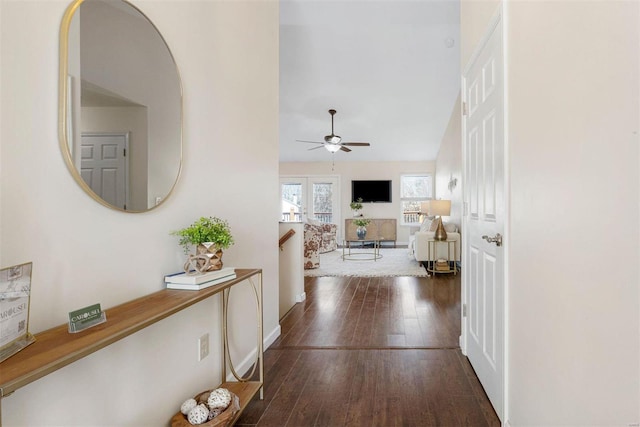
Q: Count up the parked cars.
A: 0